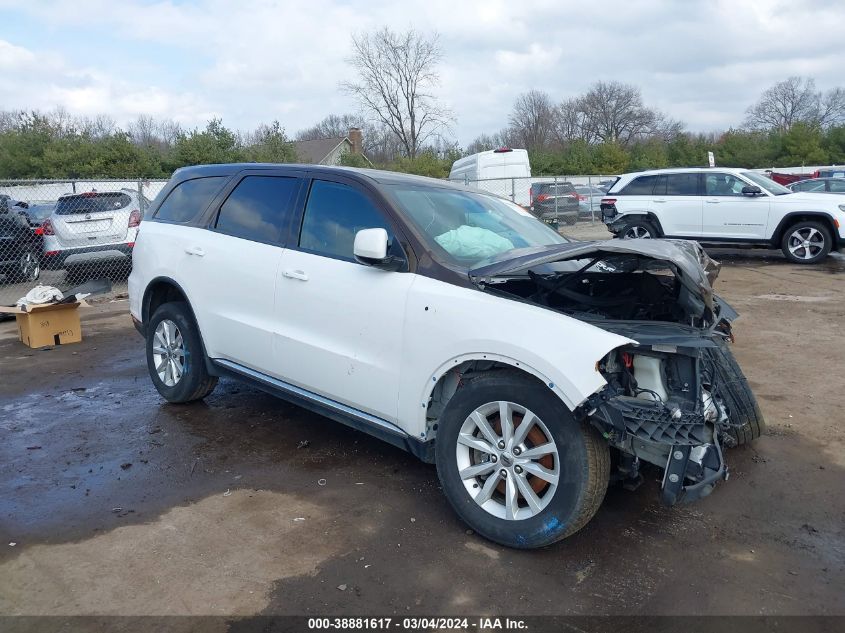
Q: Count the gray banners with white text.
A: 1